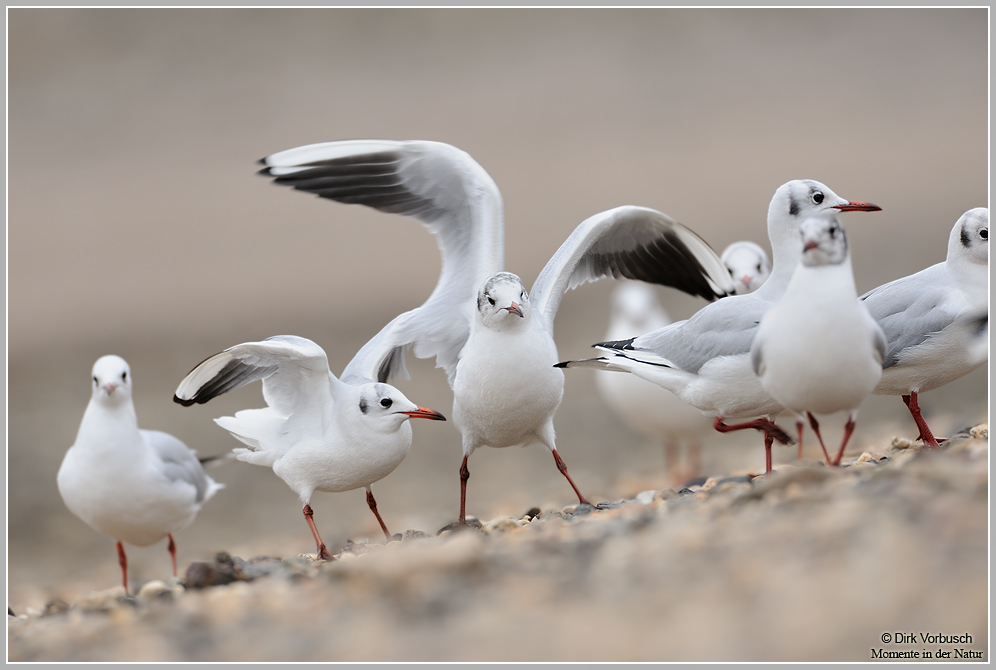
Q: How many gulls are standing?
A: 8